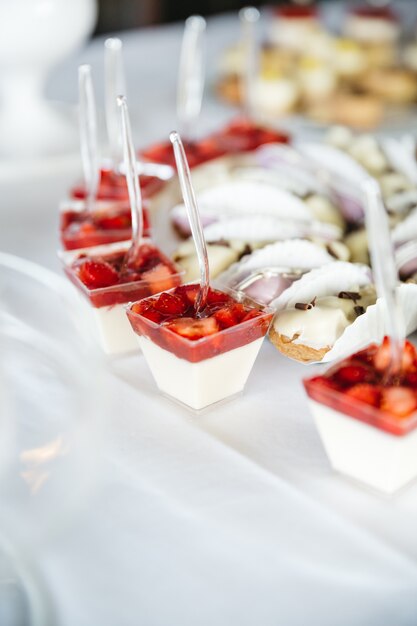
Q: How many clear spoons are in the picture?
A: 7